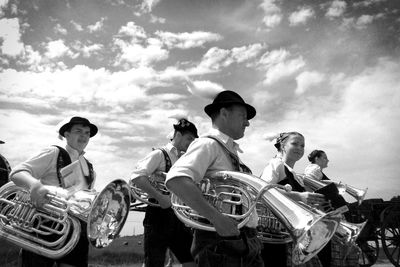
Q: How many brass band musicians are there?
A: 5